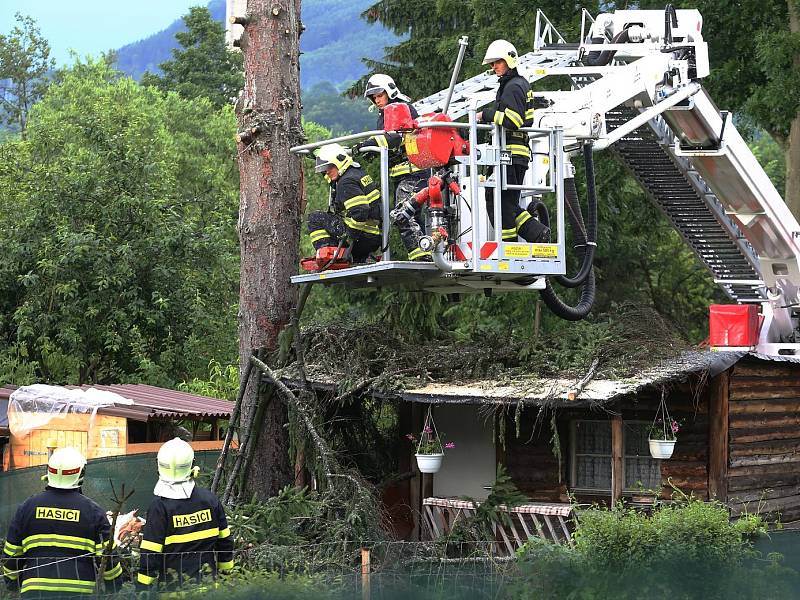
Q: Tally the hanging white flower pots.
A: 2